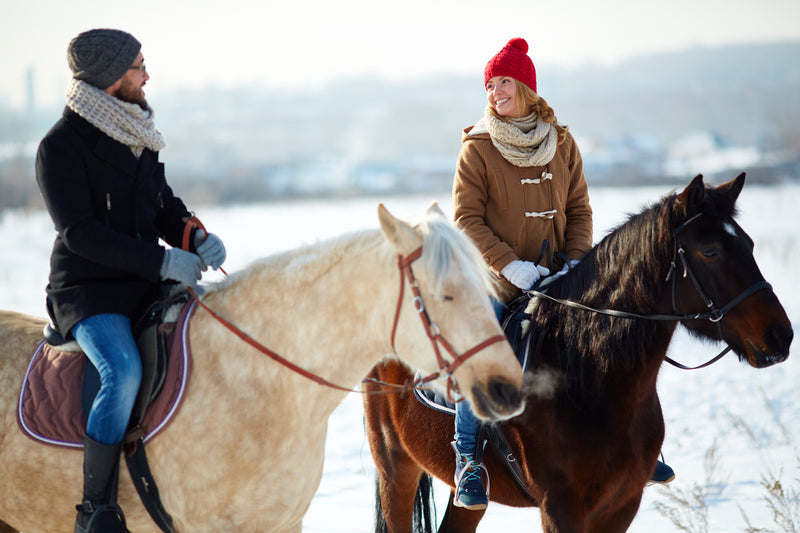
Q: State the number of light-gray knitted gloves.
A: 2